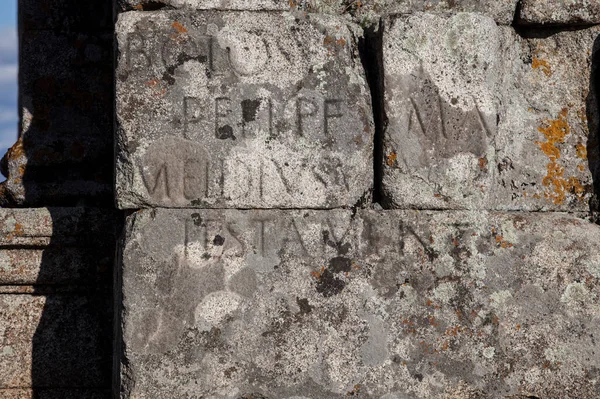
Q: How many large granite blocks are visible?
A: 3